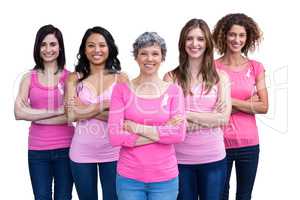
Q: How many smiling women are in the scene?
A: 5